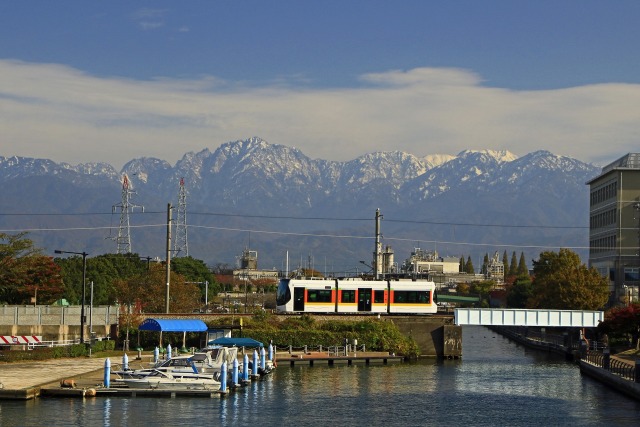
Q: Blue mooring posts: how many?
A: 10